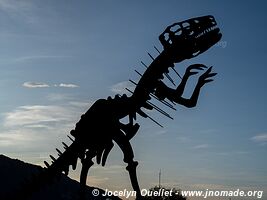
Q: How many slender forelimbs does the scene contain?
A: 2